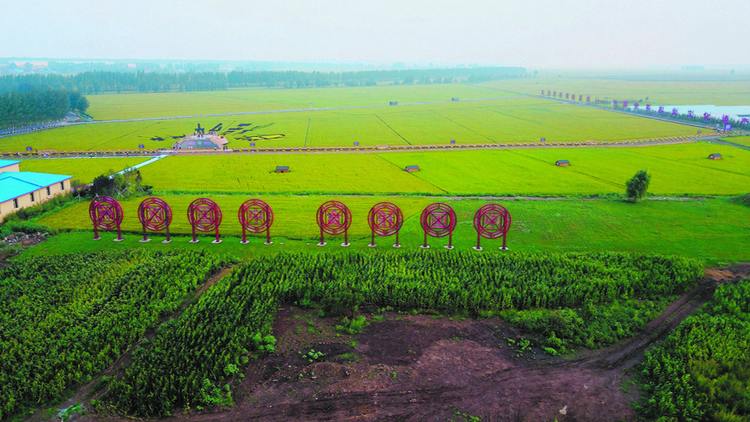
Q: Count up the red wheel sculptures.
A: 8